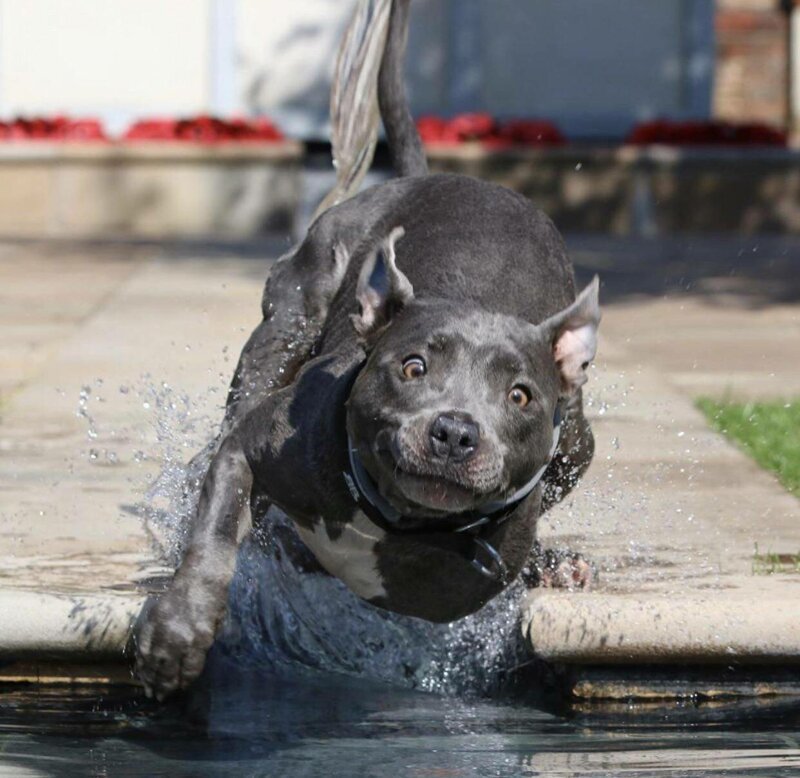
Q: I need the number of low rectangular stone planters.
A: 2